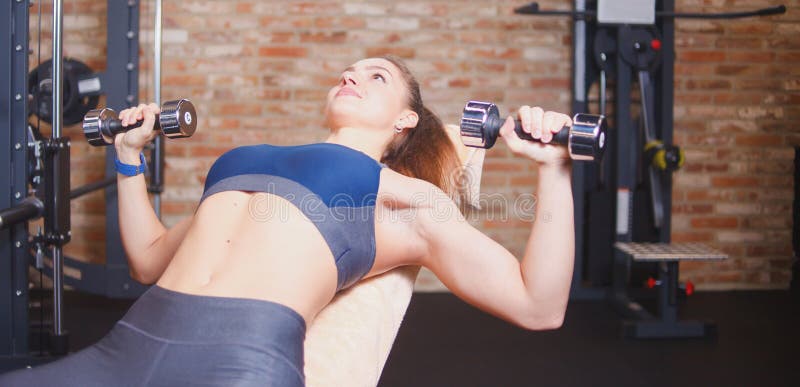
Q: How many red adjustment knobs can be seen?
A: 3